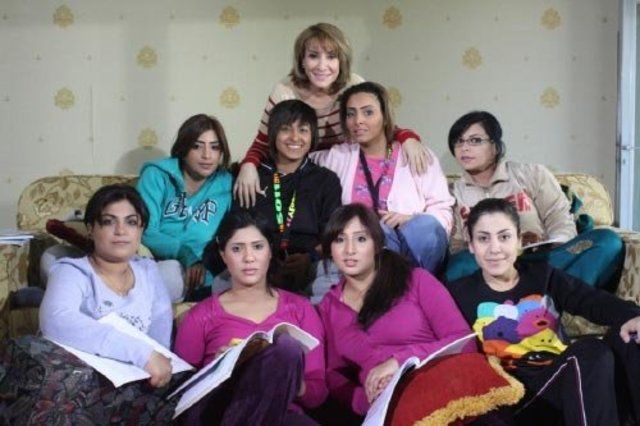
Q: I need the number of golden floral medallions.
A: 11